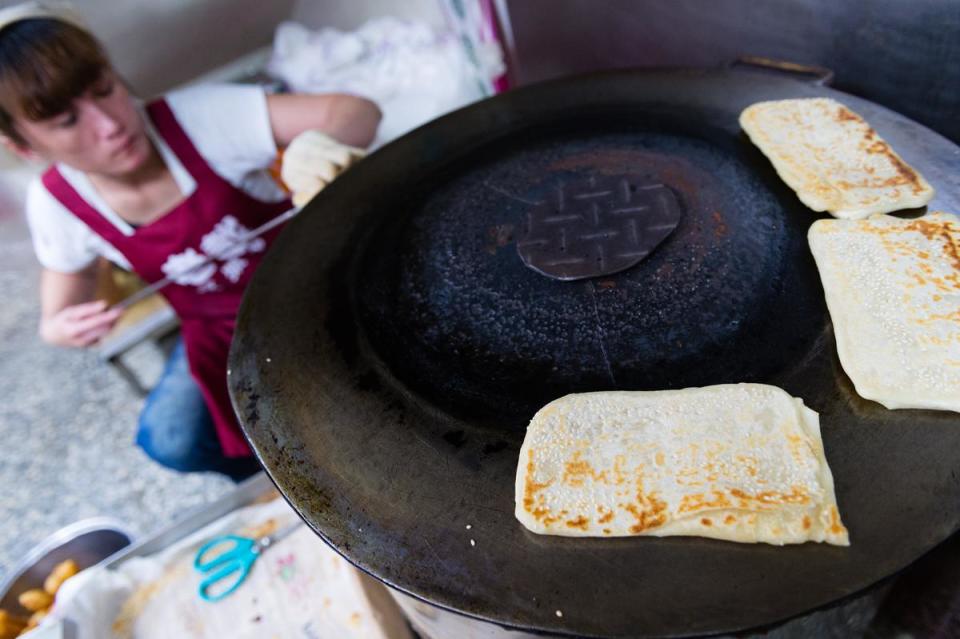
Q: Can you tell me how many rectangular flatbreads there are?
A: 3